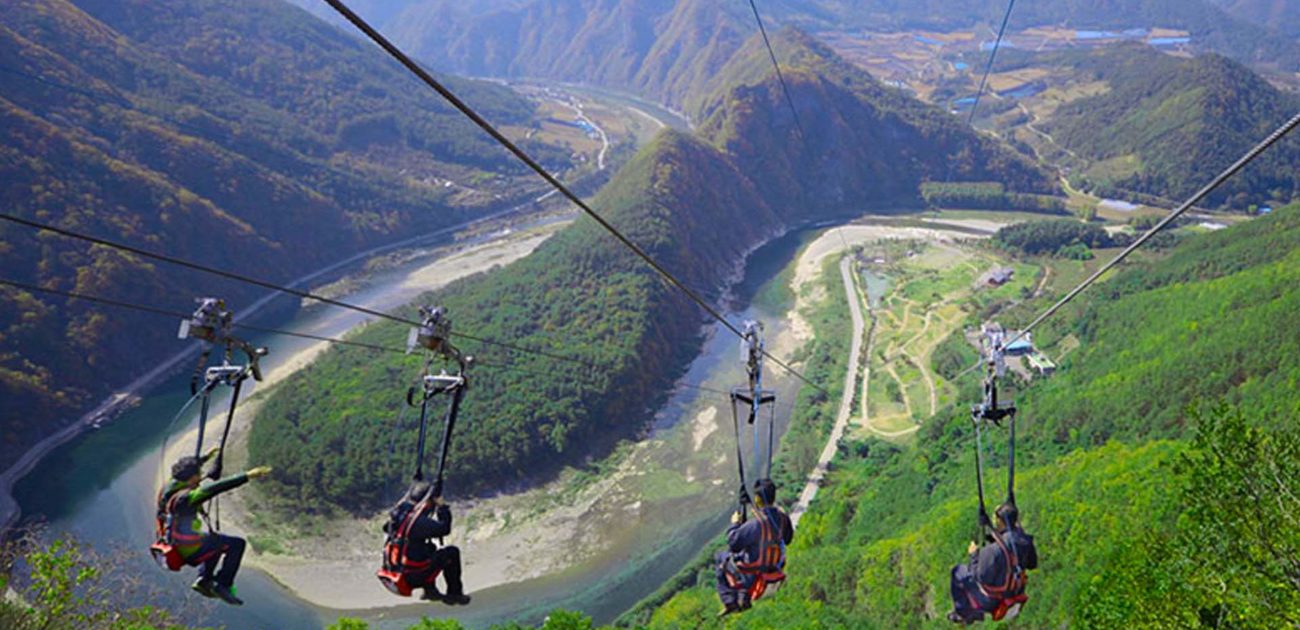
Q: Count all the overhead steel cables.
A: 6